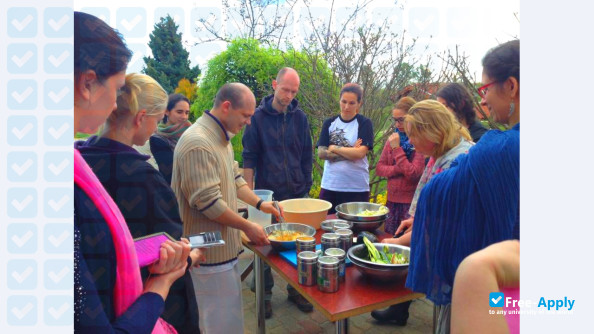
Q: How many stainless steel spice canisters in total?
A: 7